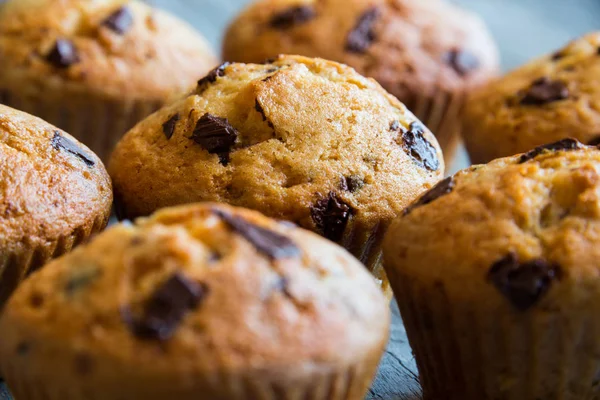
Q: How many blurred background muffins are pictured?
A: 3